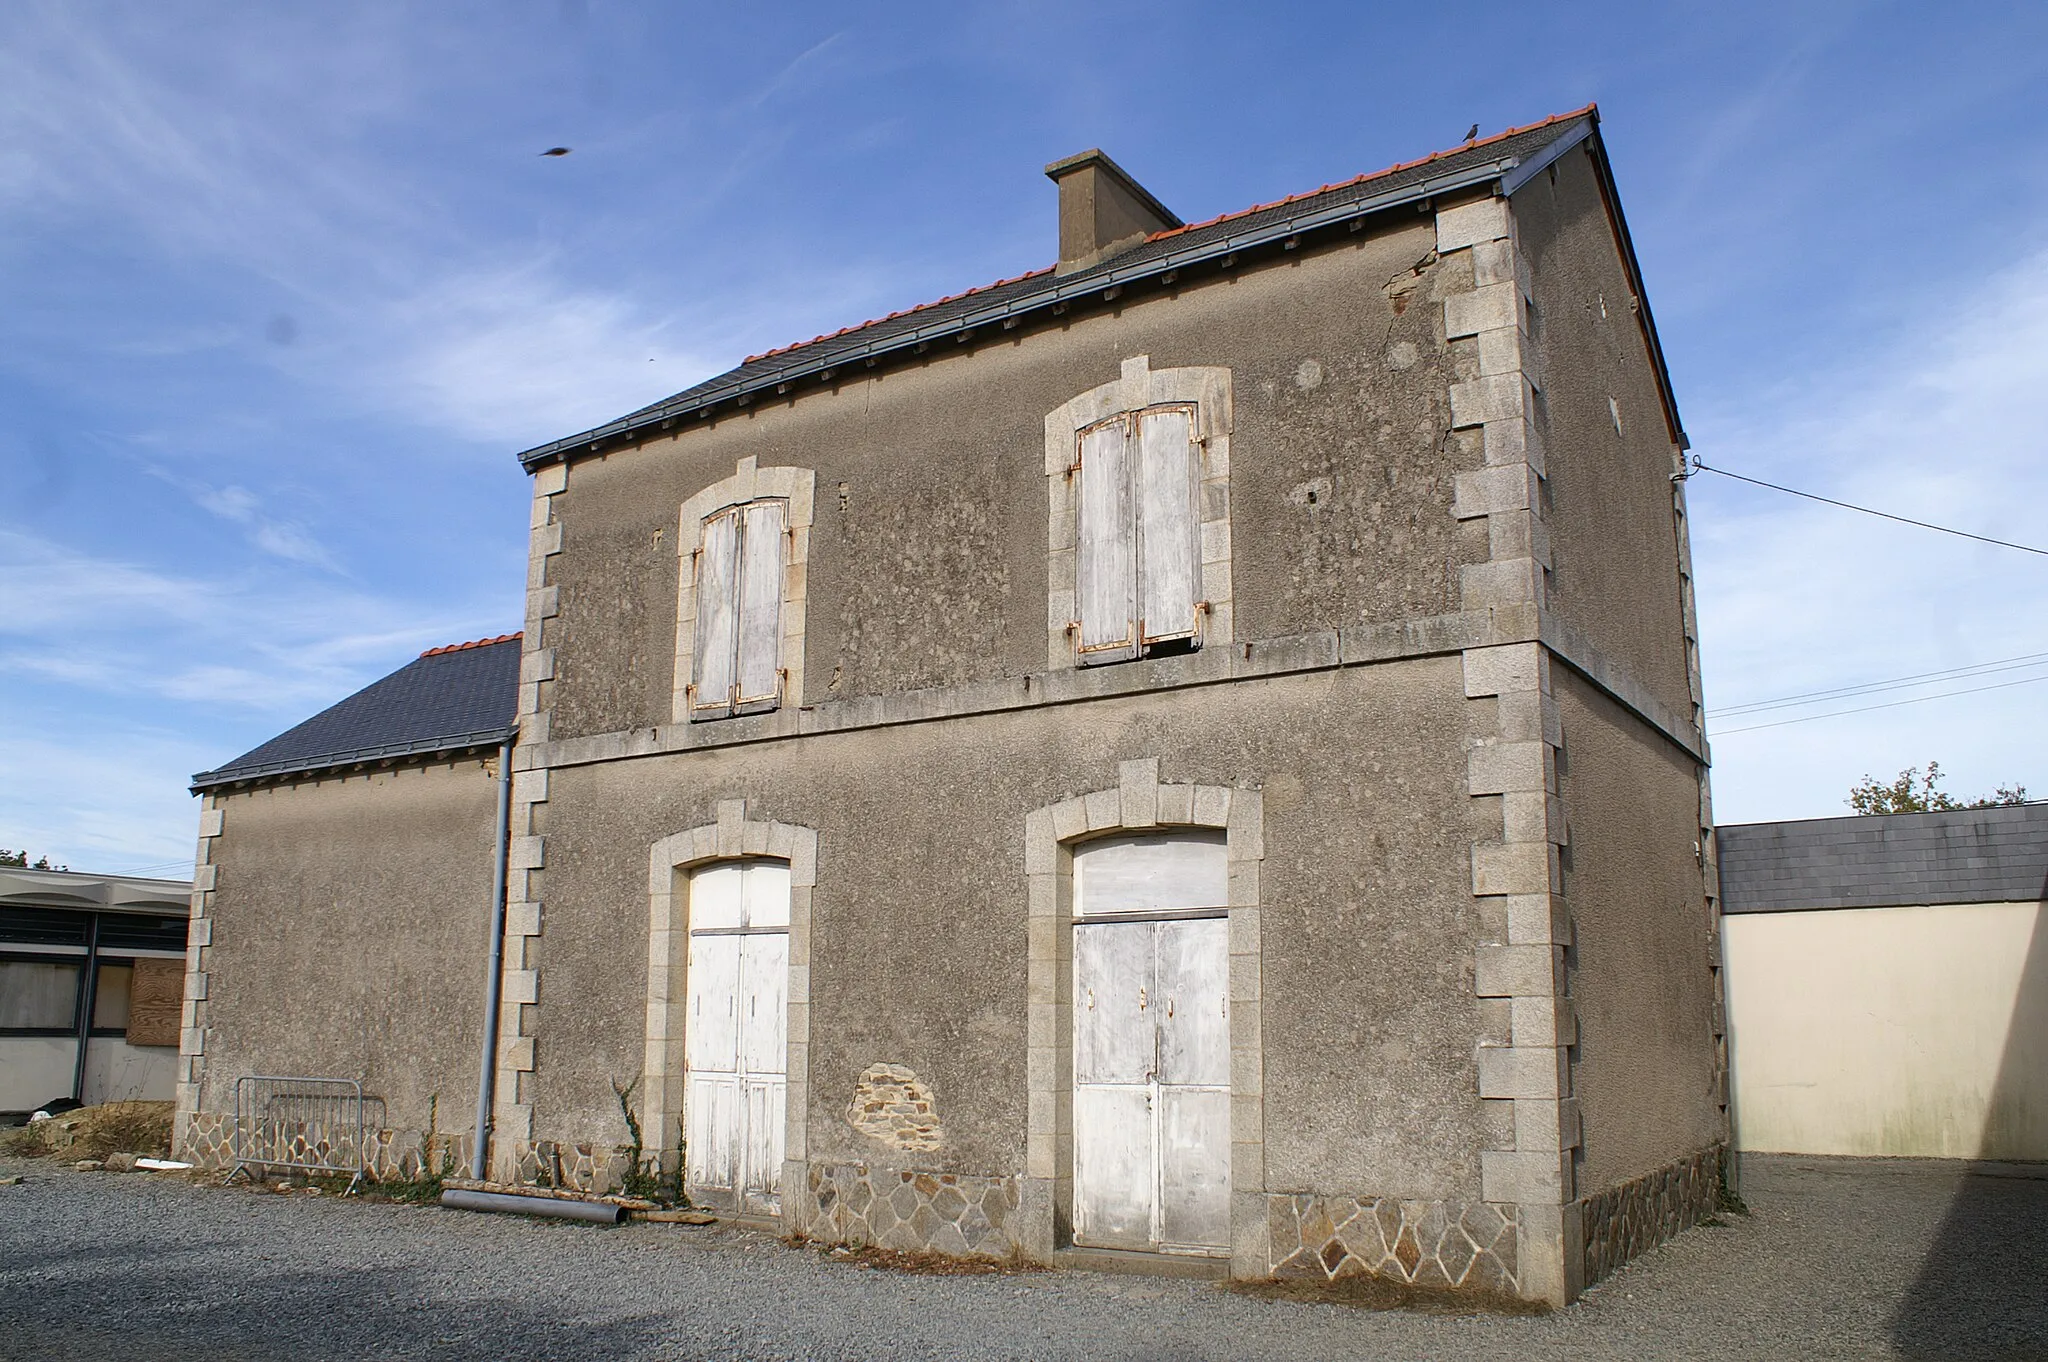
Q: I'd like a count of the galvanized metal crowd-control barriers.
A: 1